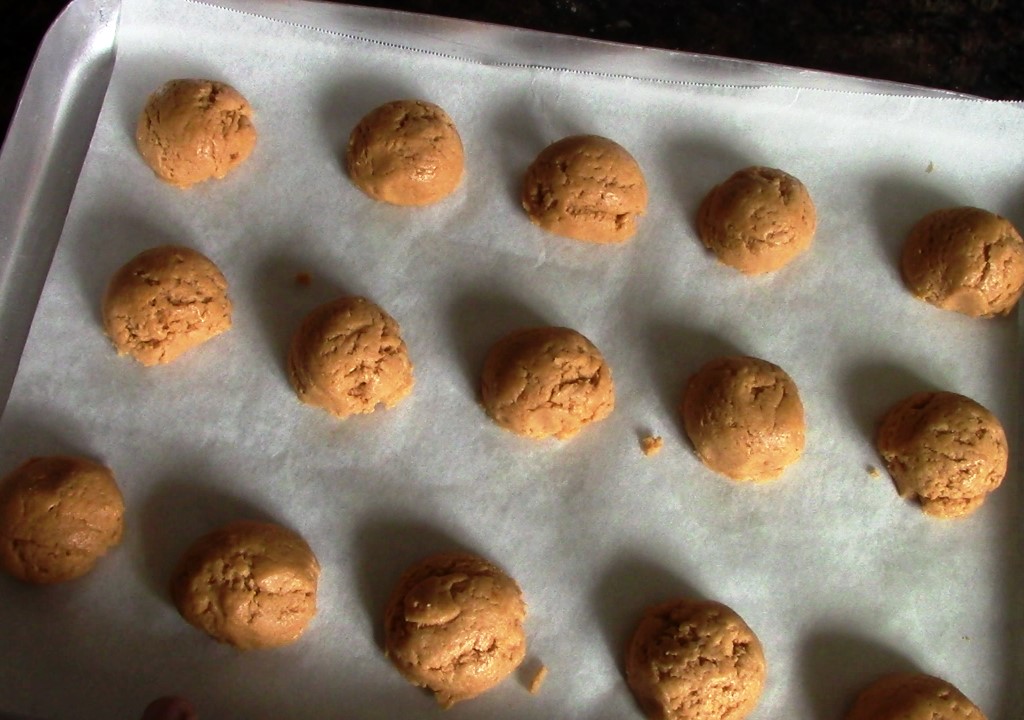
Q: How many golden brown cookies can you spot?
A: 15